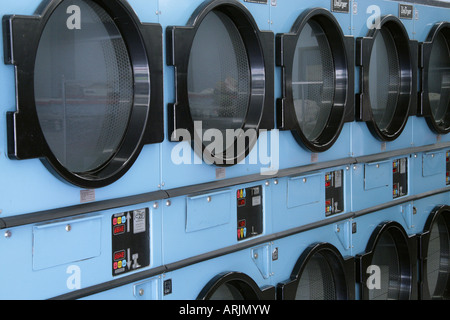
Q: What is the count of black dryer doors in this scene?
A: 9